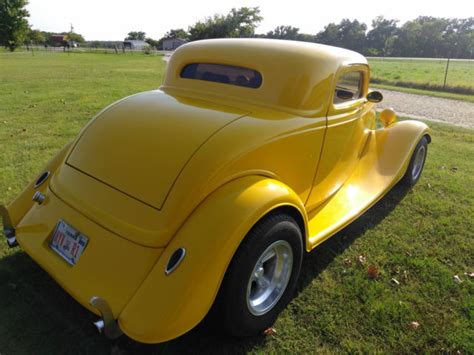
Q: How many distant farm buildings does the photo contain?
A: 3